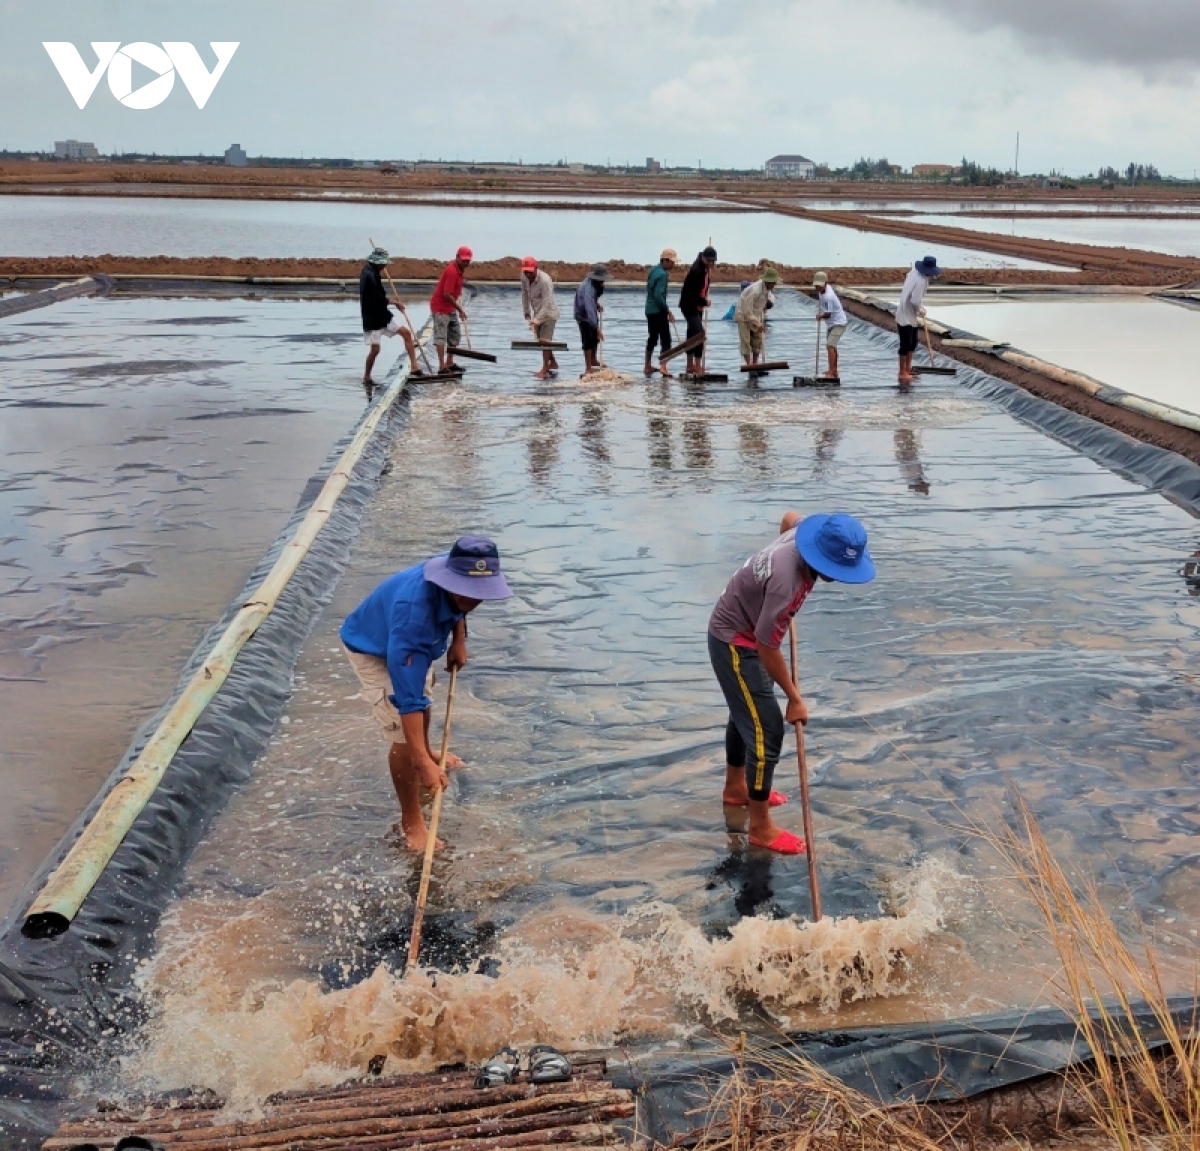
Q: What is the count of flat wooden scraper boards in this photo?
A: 8